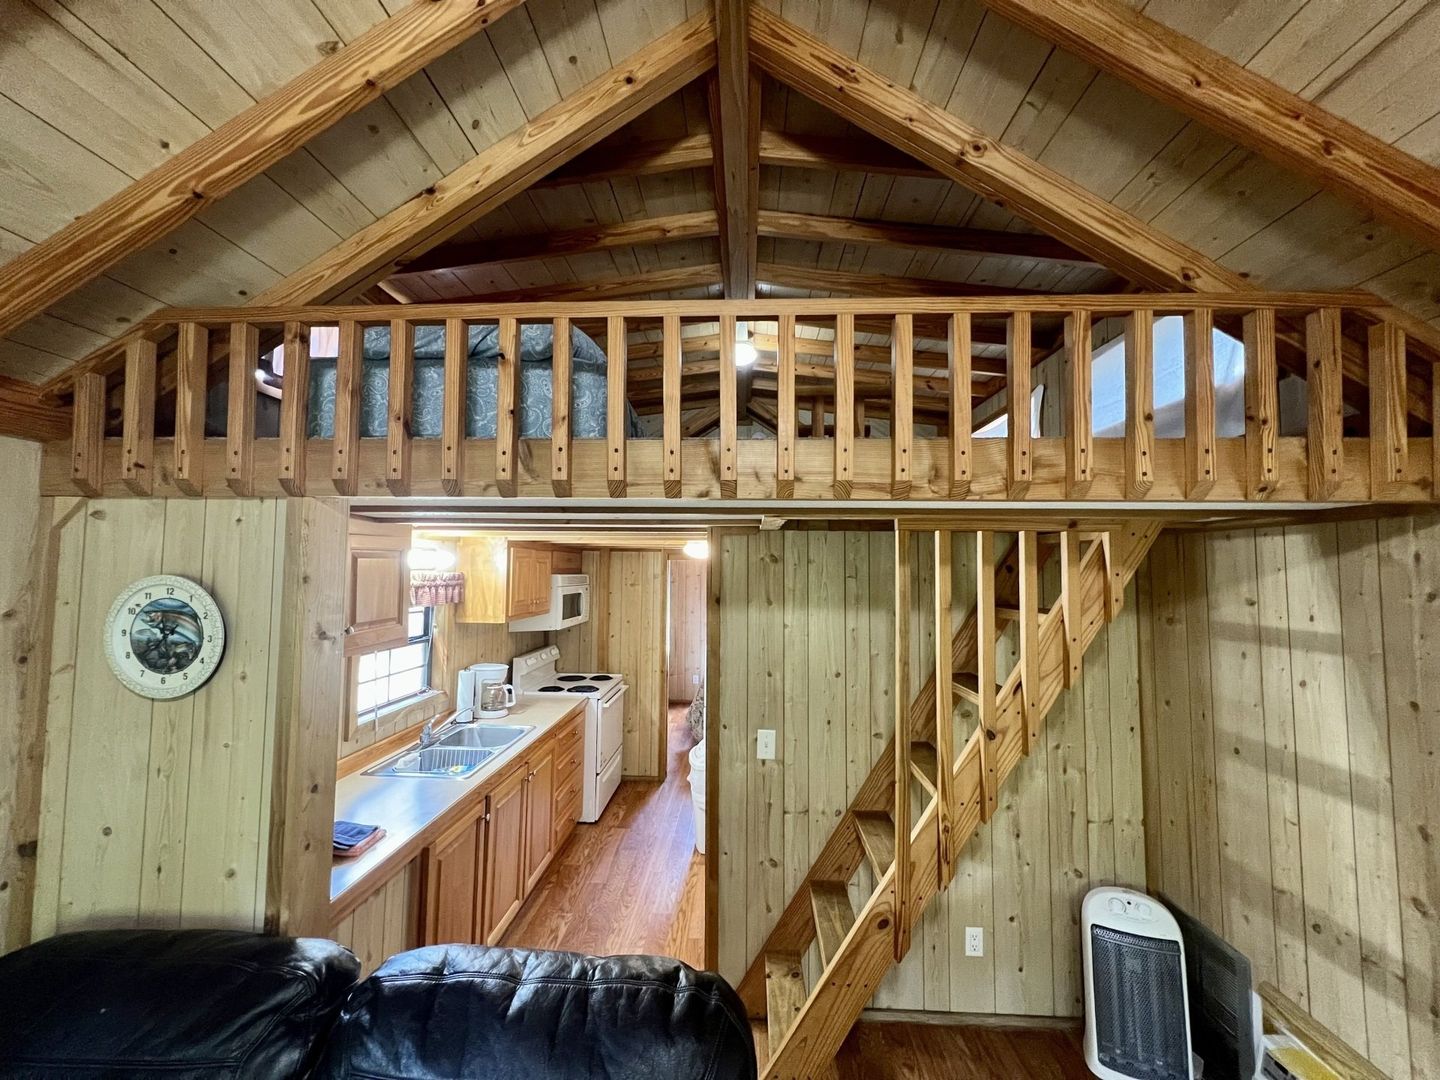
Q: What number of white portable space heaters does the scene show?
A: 1